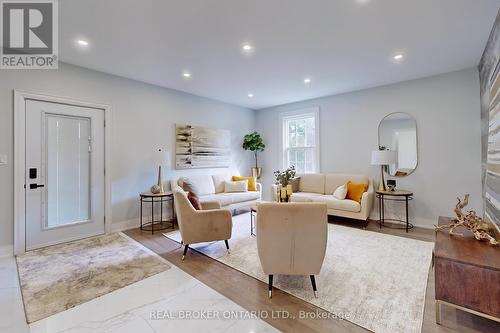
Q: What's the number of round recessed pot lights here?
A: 6